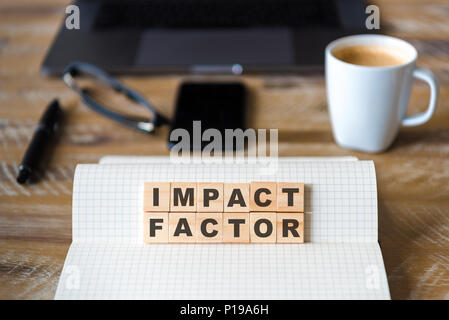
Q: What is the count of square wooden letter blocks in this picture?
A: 12